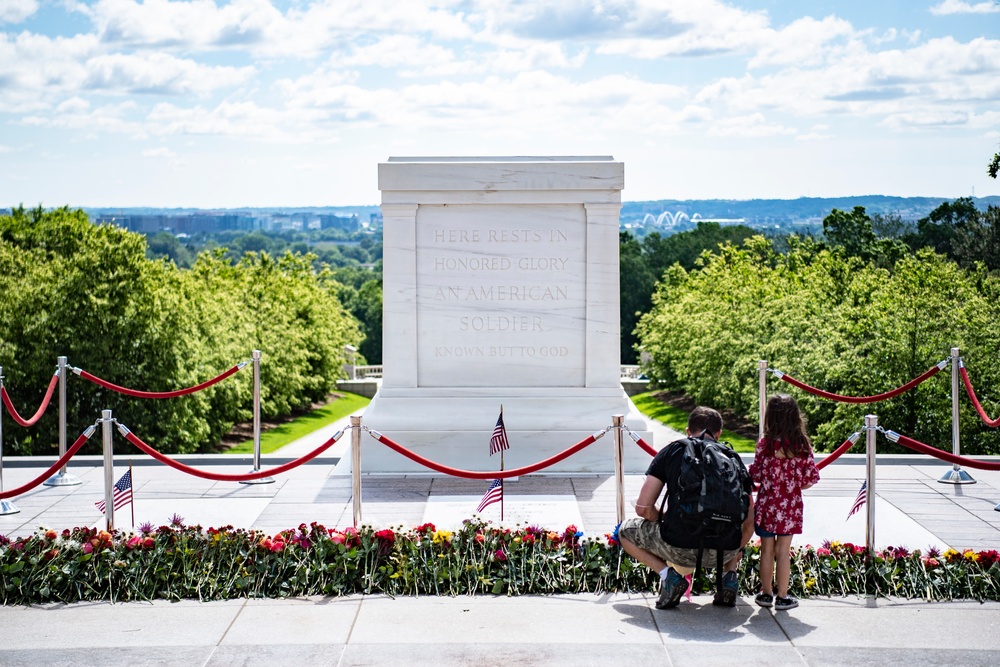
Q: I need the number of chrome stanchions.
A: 9